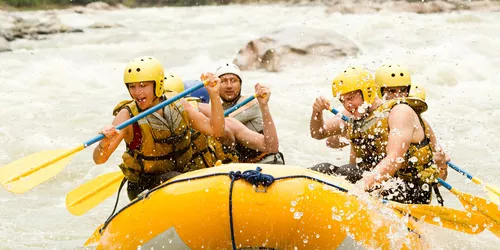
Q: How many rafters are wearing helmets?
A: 6